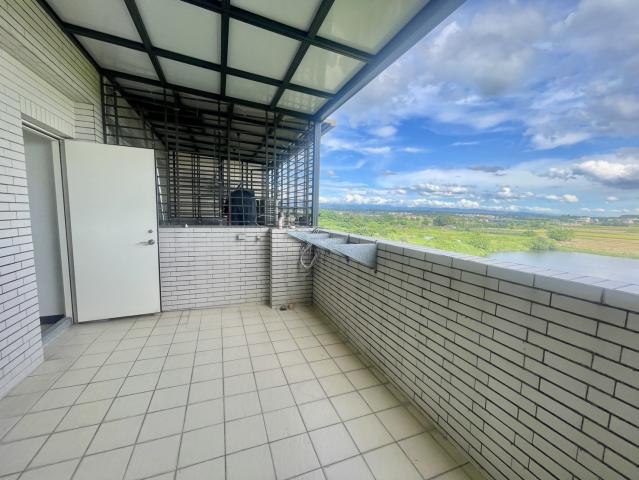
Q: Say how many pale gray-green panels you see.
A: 10